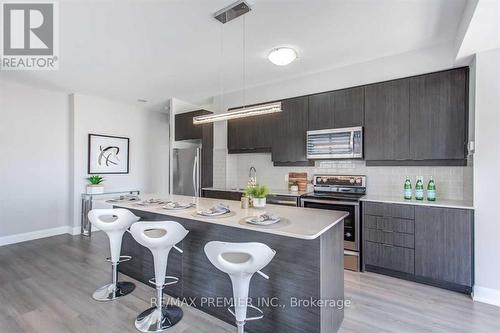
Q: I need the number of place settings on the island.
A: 5